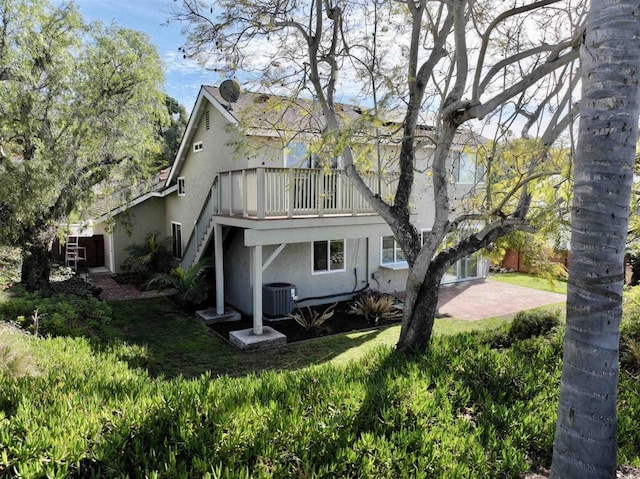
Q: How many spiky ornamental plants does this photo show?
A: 2